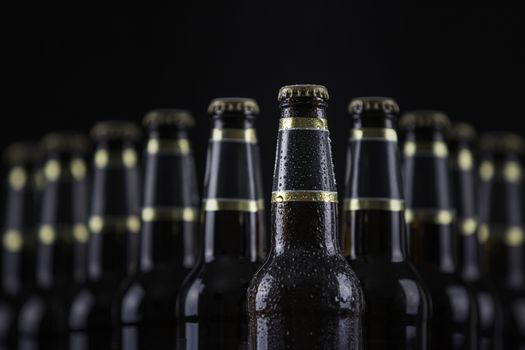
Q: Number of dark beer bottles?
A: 10